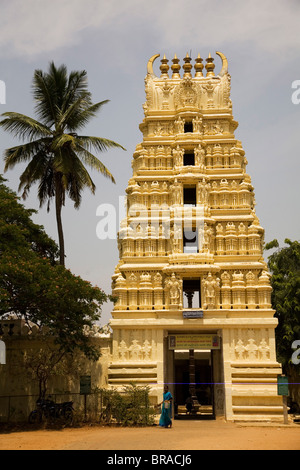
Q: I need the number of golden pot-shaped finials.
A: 5